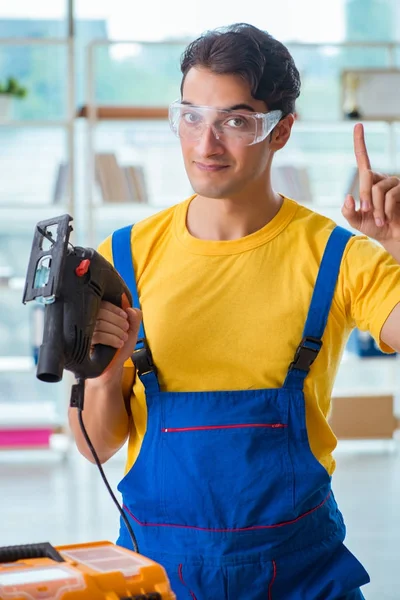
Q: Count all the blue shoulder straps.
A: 2